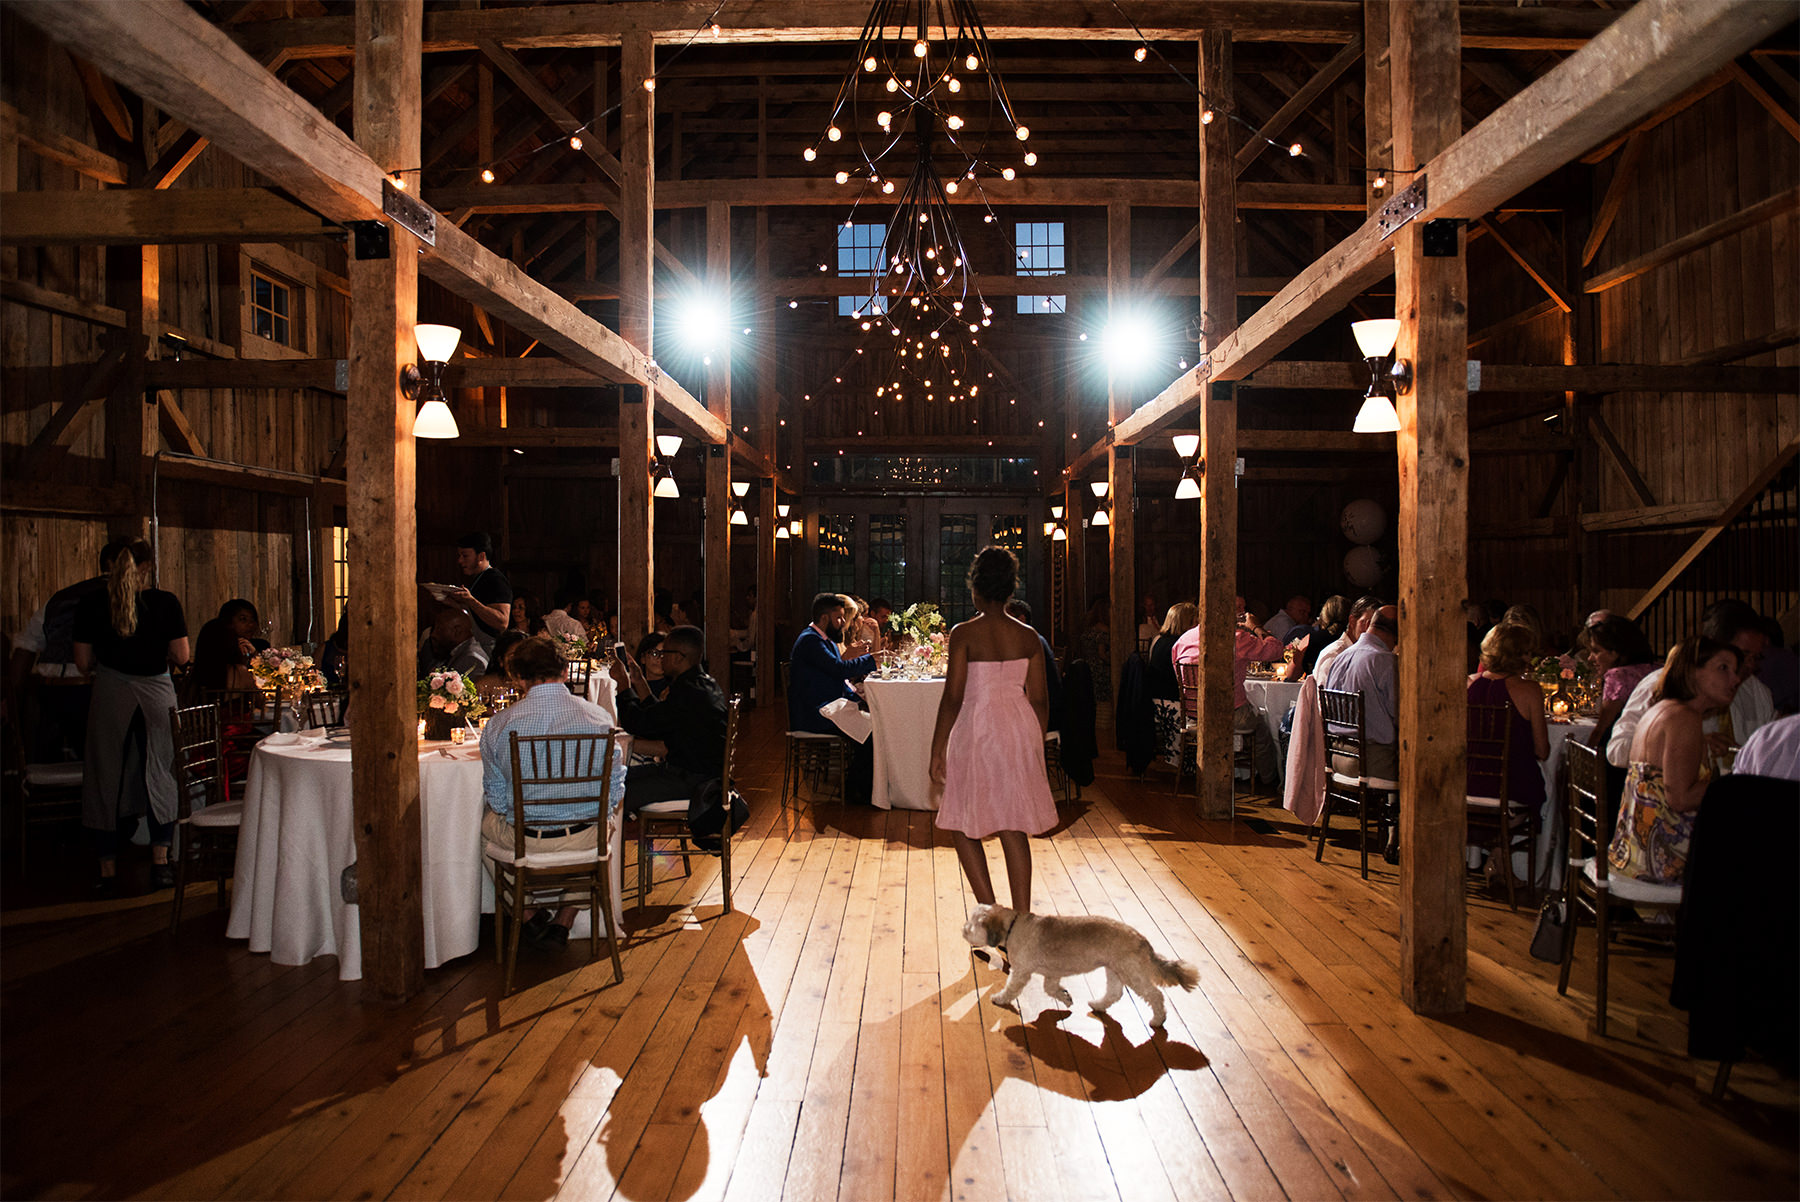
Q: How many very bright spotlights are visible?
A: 2